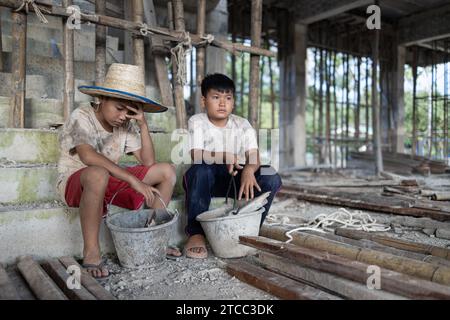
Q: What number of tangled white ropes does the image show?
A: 1